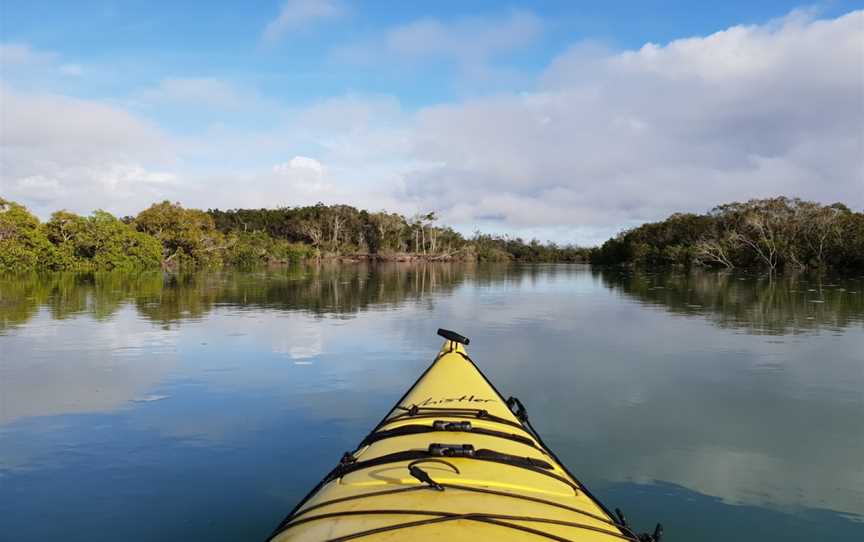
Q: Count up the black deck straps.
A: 2